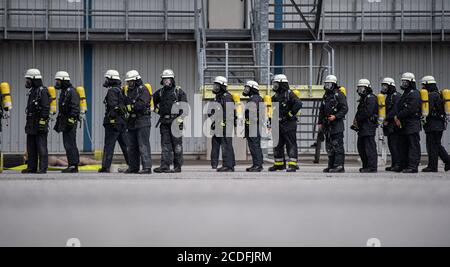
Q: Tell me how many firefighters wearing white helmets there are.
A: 13